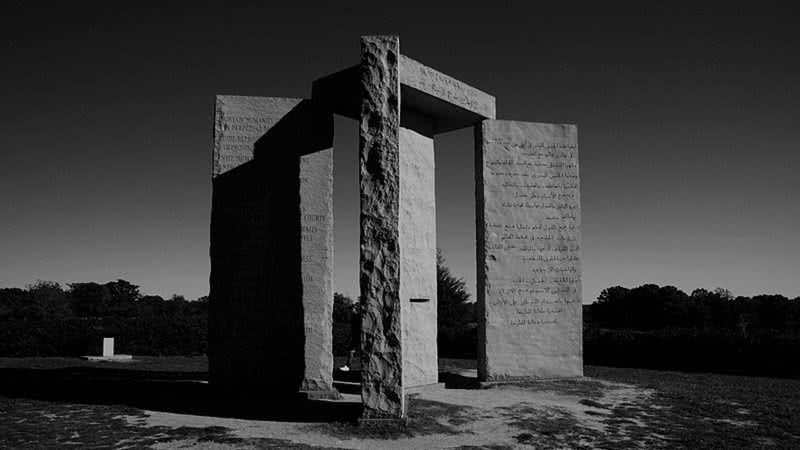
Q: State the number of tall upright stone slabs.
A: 4